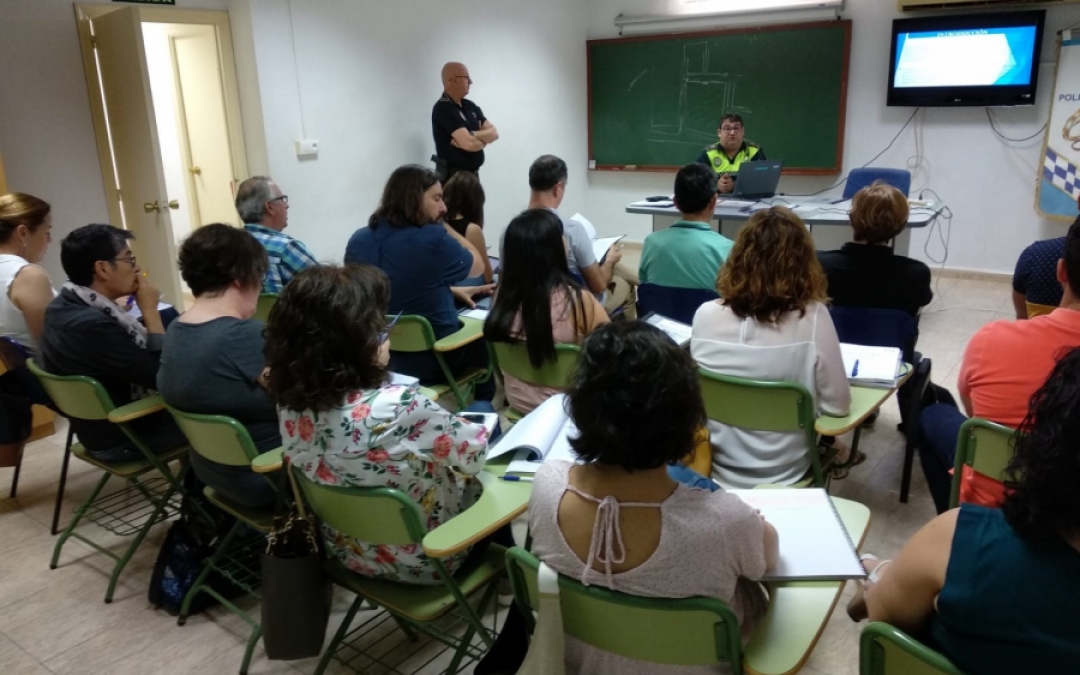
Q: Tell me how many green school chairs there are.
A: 10